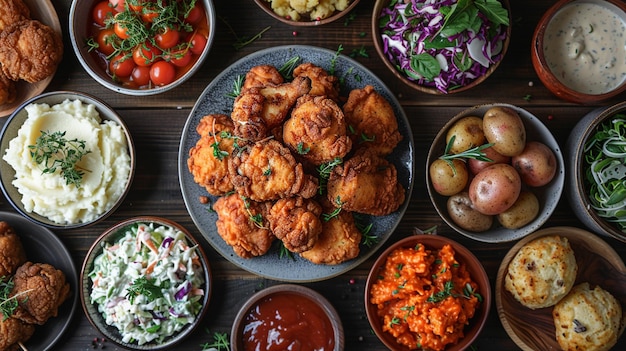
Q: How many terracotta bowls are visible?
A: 2